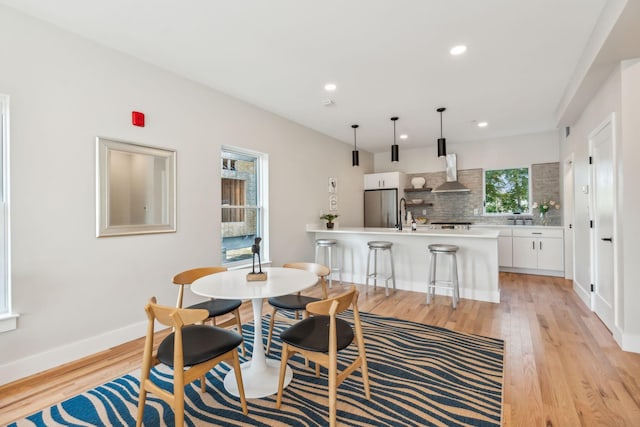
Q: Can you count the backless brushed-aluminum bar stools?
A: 3